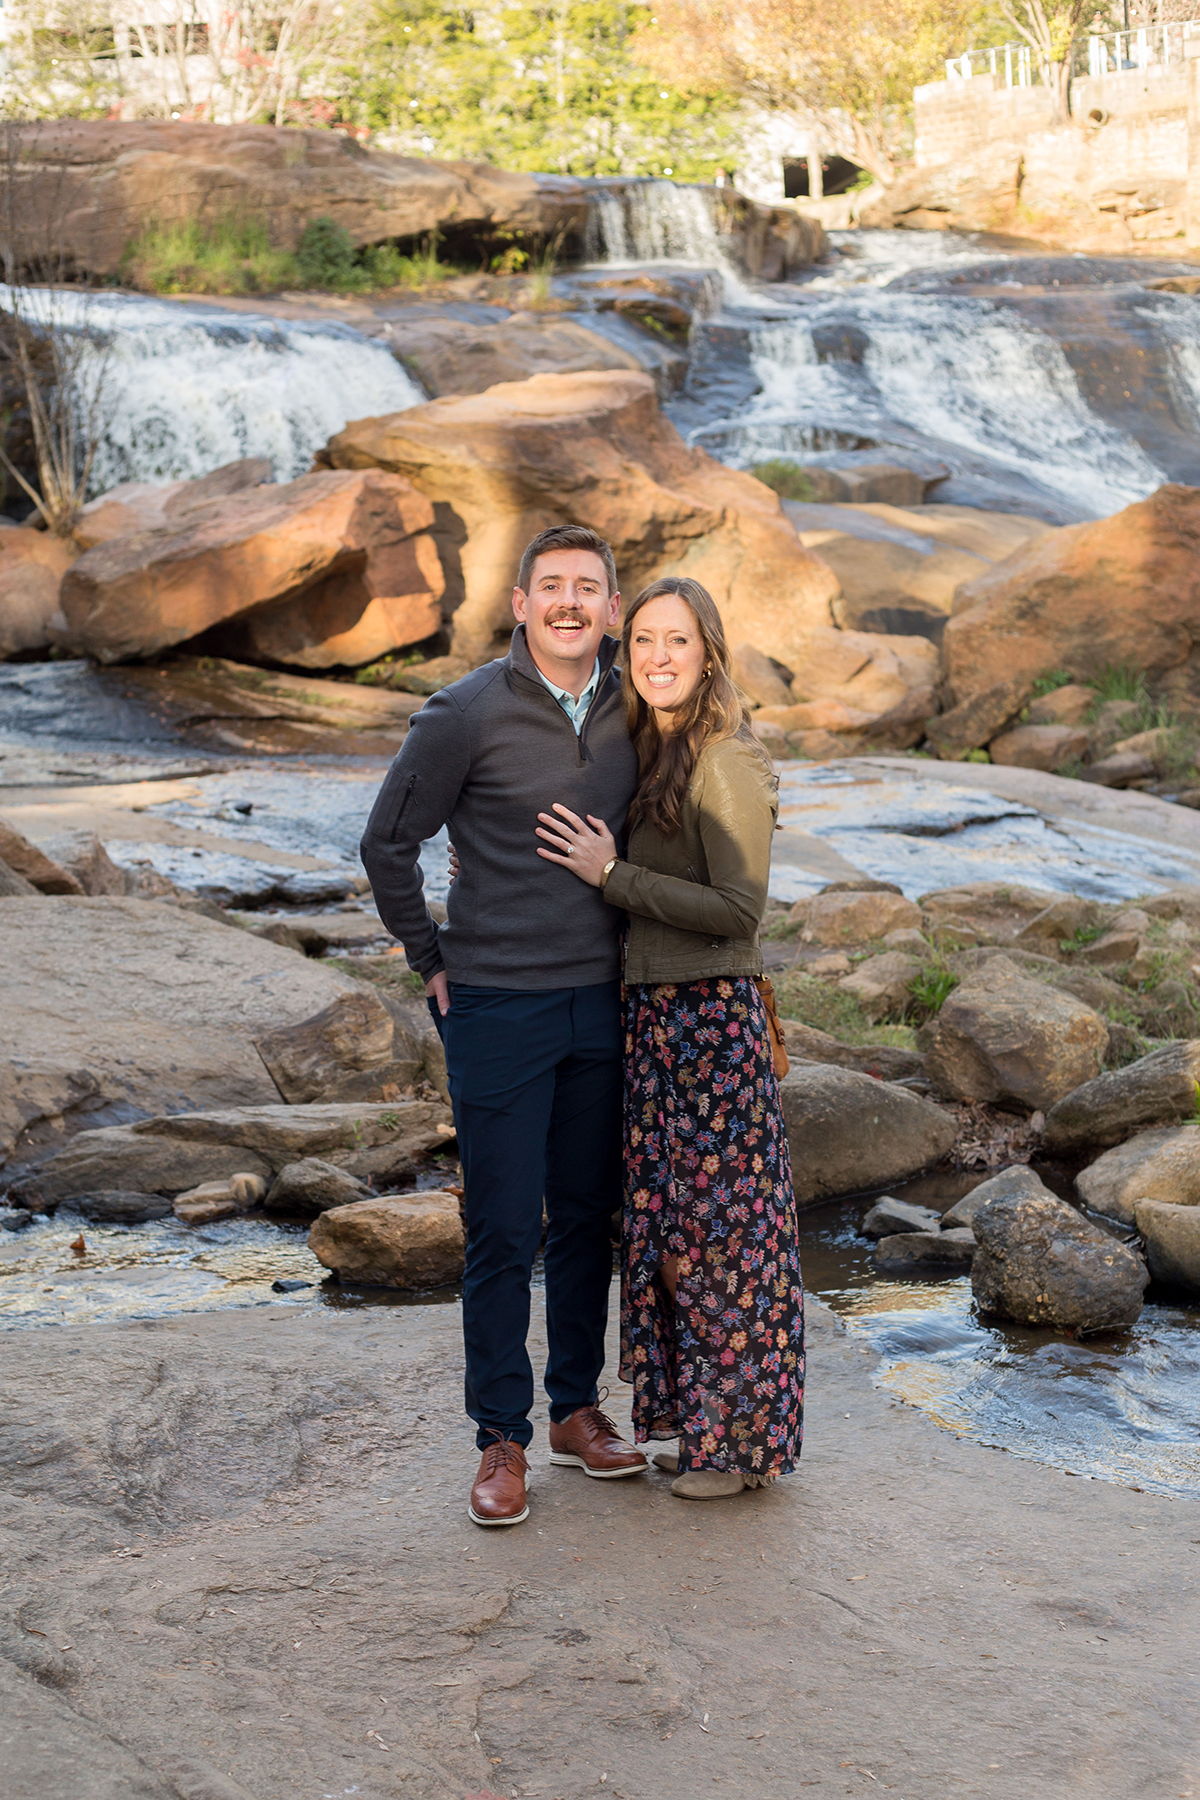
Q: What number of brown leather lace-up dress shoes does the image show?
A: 2